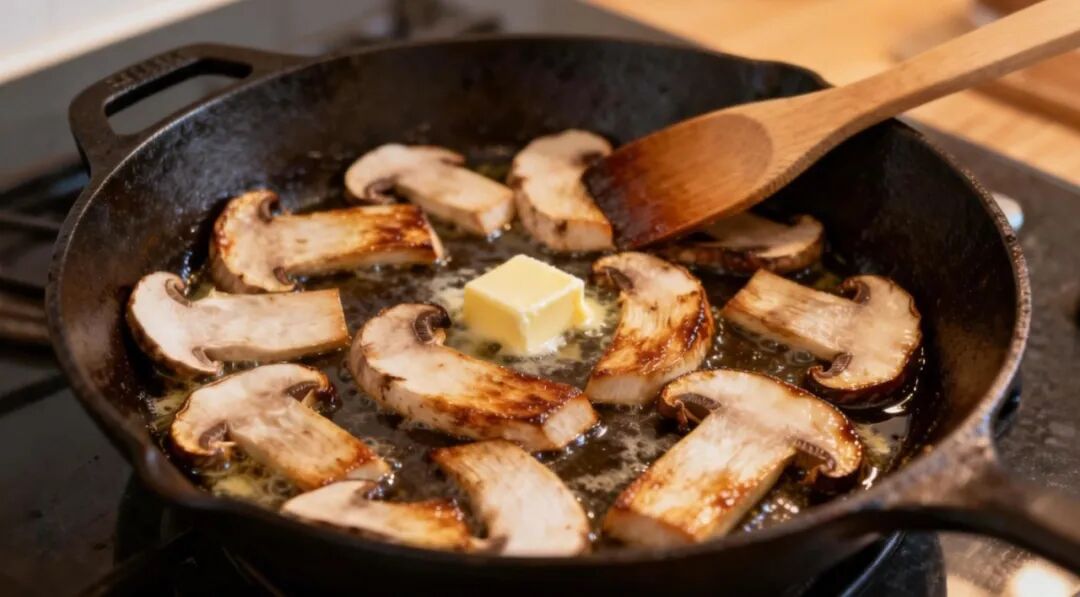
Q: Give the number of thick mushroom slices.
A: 12